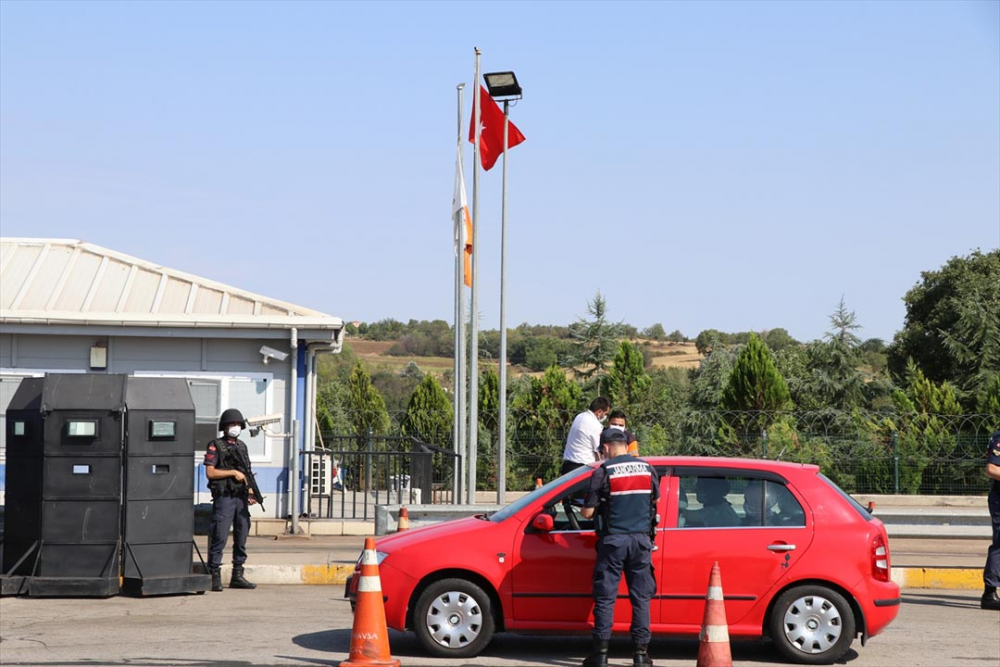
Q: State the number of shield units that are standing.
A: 3